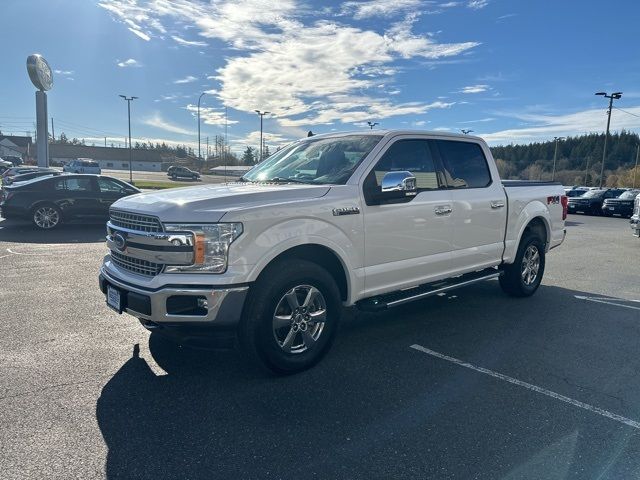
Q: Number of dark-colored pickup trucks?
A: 0